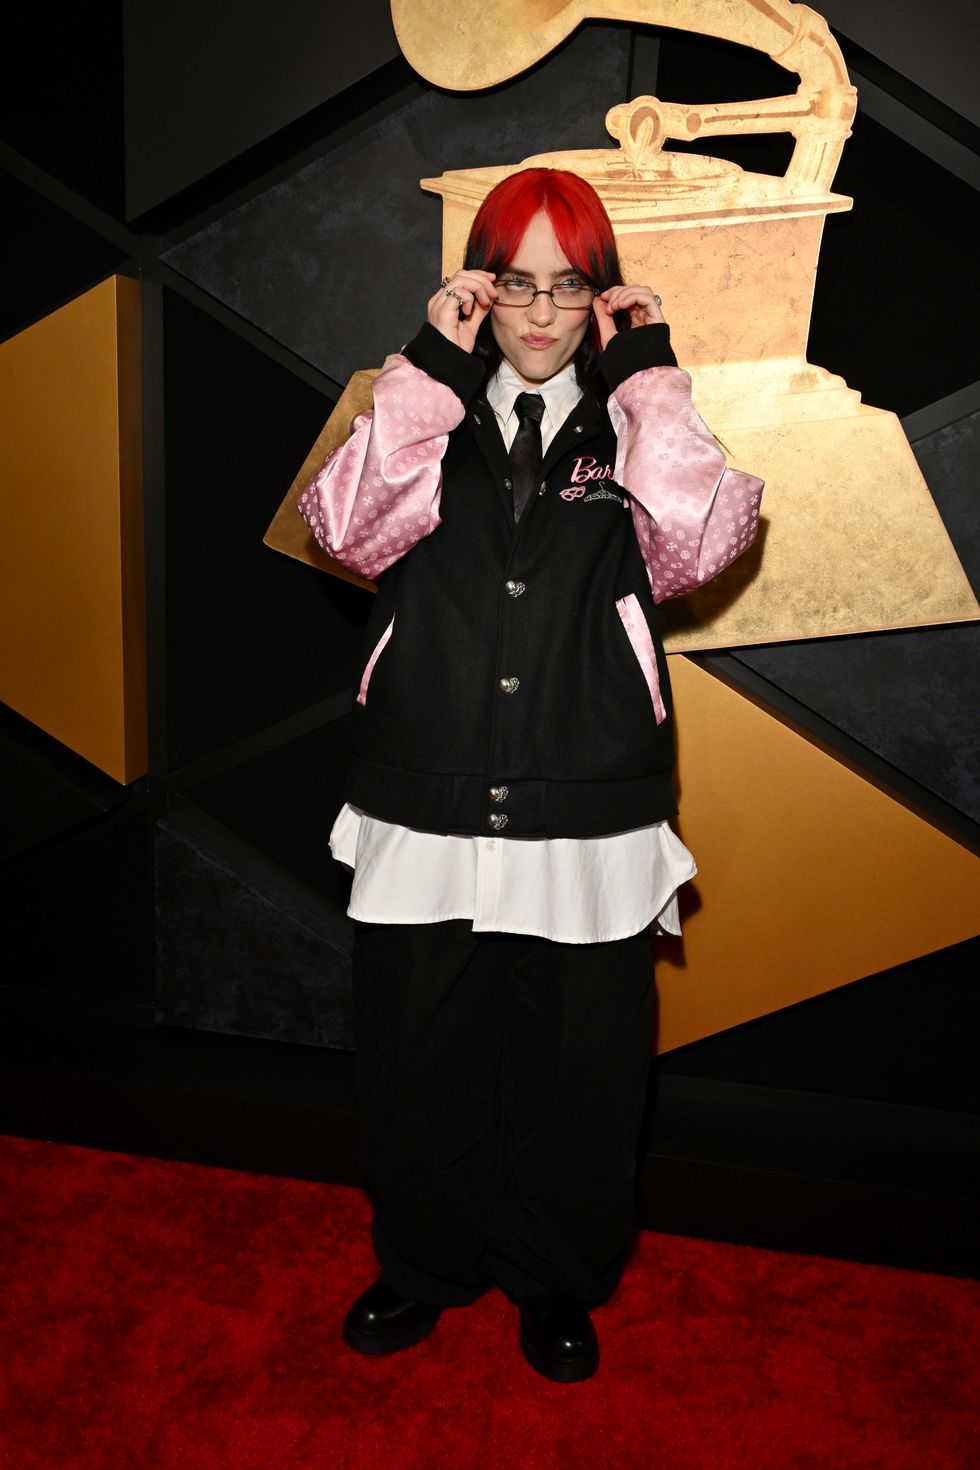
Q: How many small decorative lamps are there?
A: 0